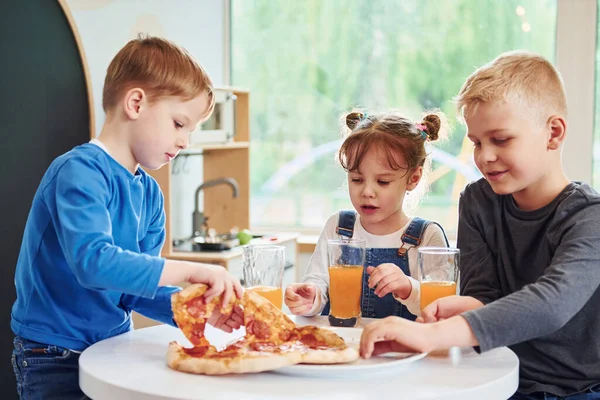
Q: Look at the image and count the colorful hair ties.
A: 2